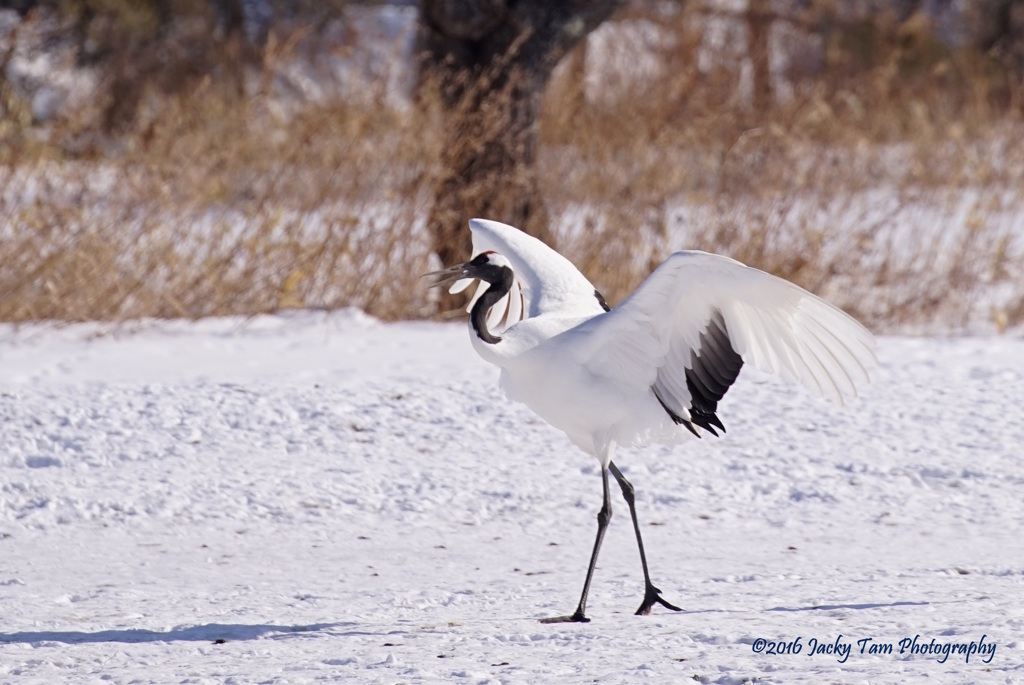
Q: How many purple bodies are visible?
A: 0